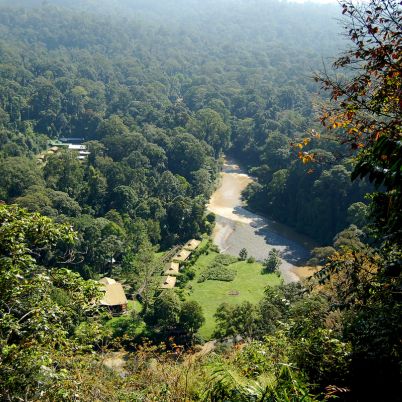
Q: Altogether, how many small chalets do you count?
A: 4